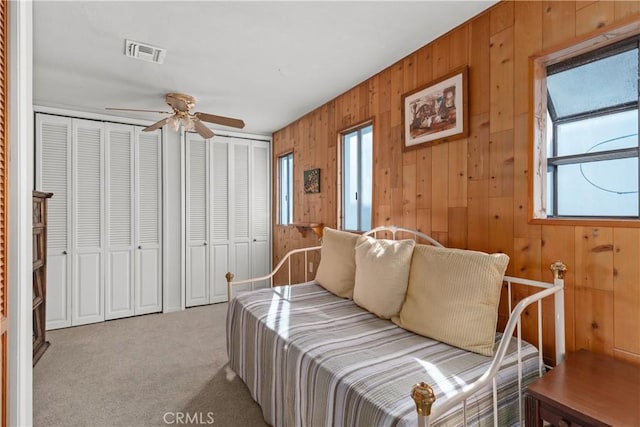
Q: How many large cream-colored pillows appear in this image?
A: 3